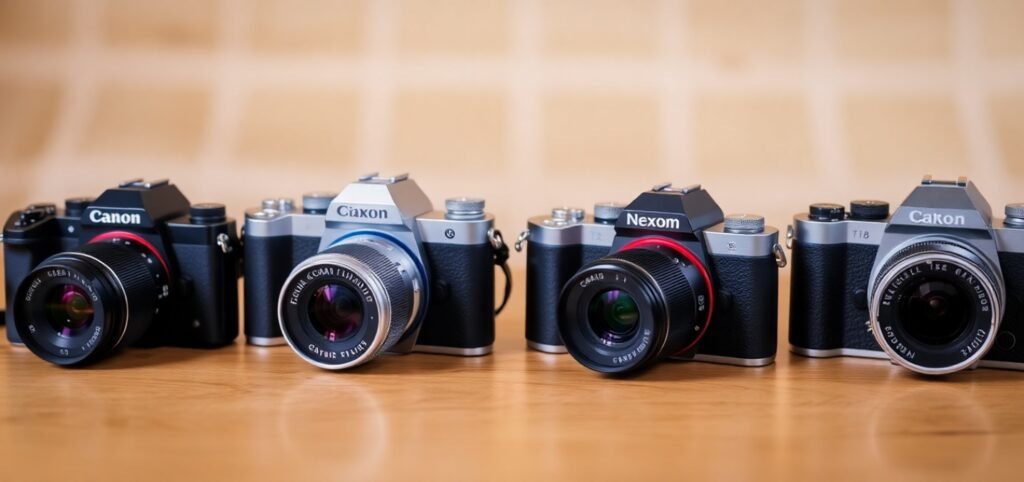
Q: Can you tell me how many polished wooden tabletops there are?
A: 1